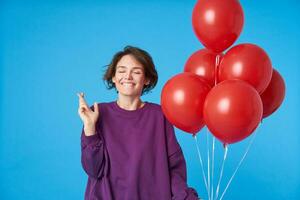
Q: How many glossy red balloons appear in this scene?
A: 6